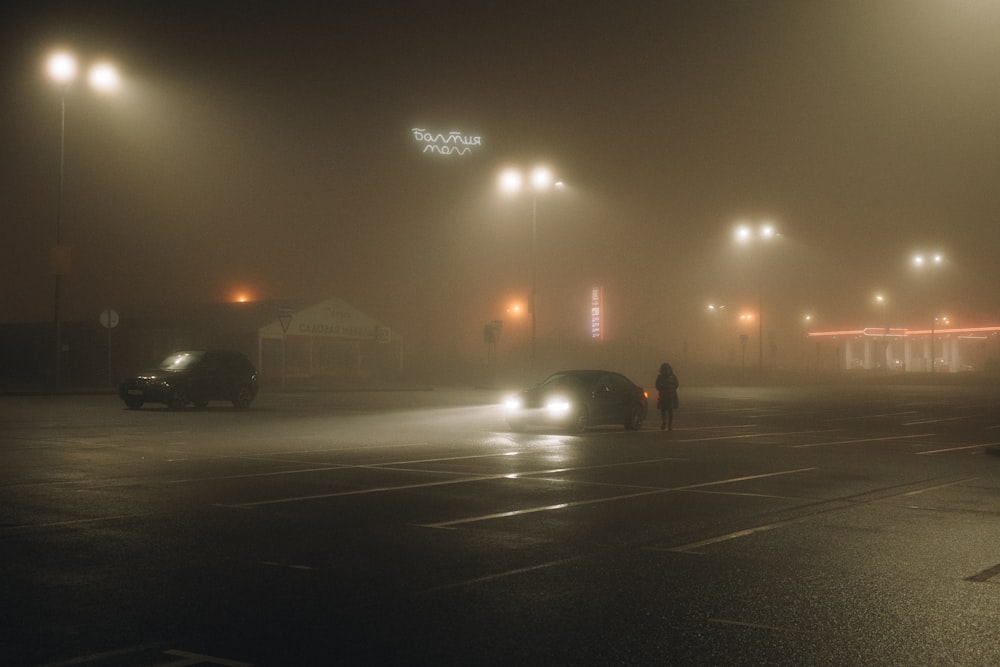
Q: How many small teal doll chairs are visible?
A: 0